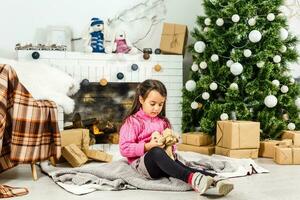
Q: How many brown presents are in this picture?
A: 11